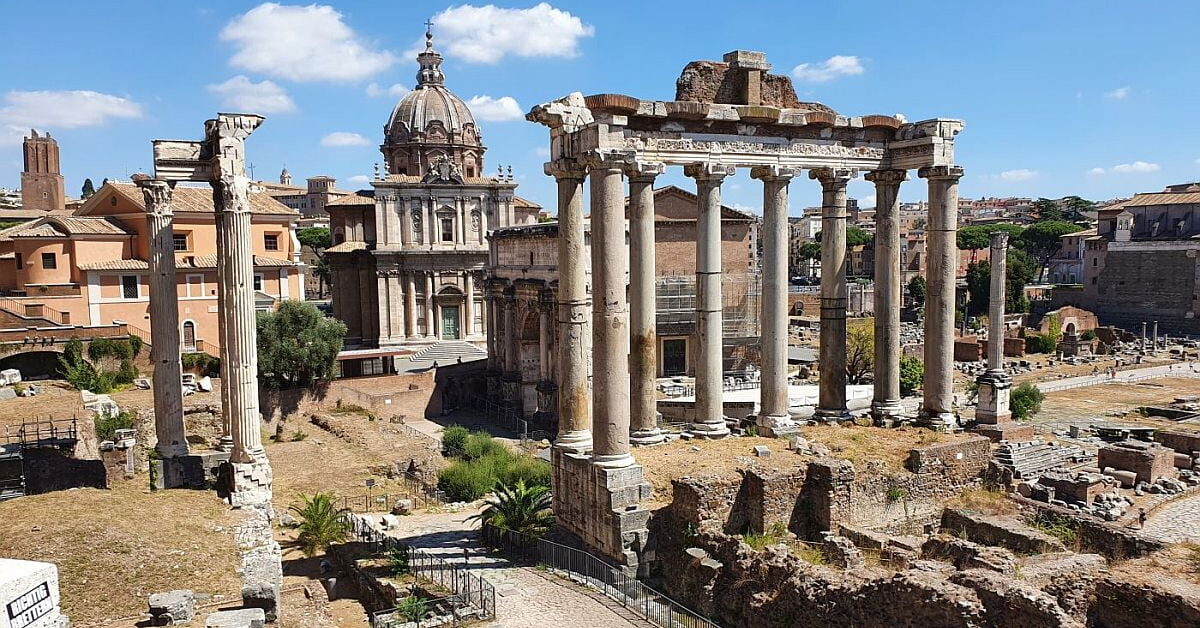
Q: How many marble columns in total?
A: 12